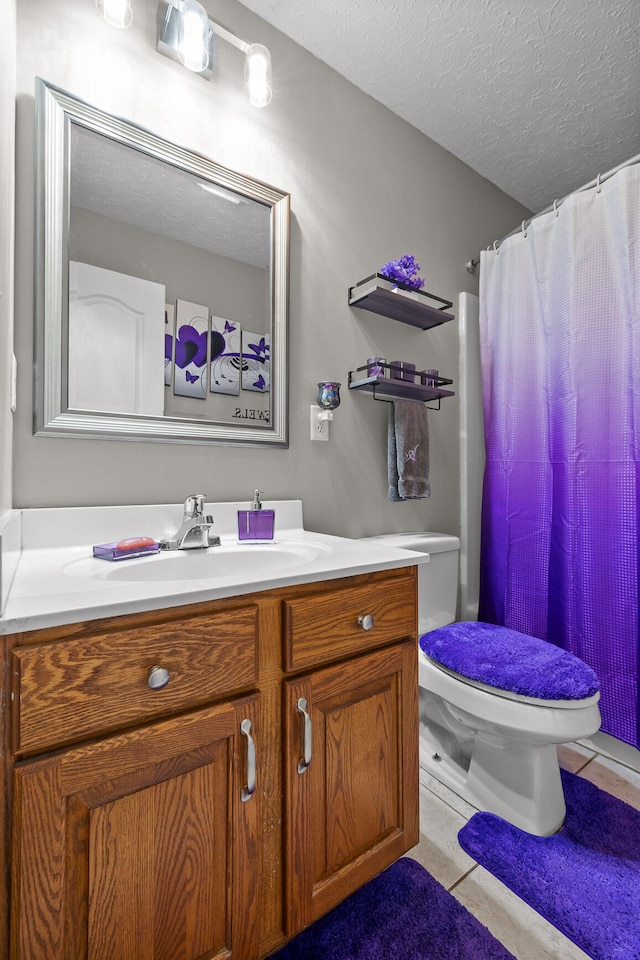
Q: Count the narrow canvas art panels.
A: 4